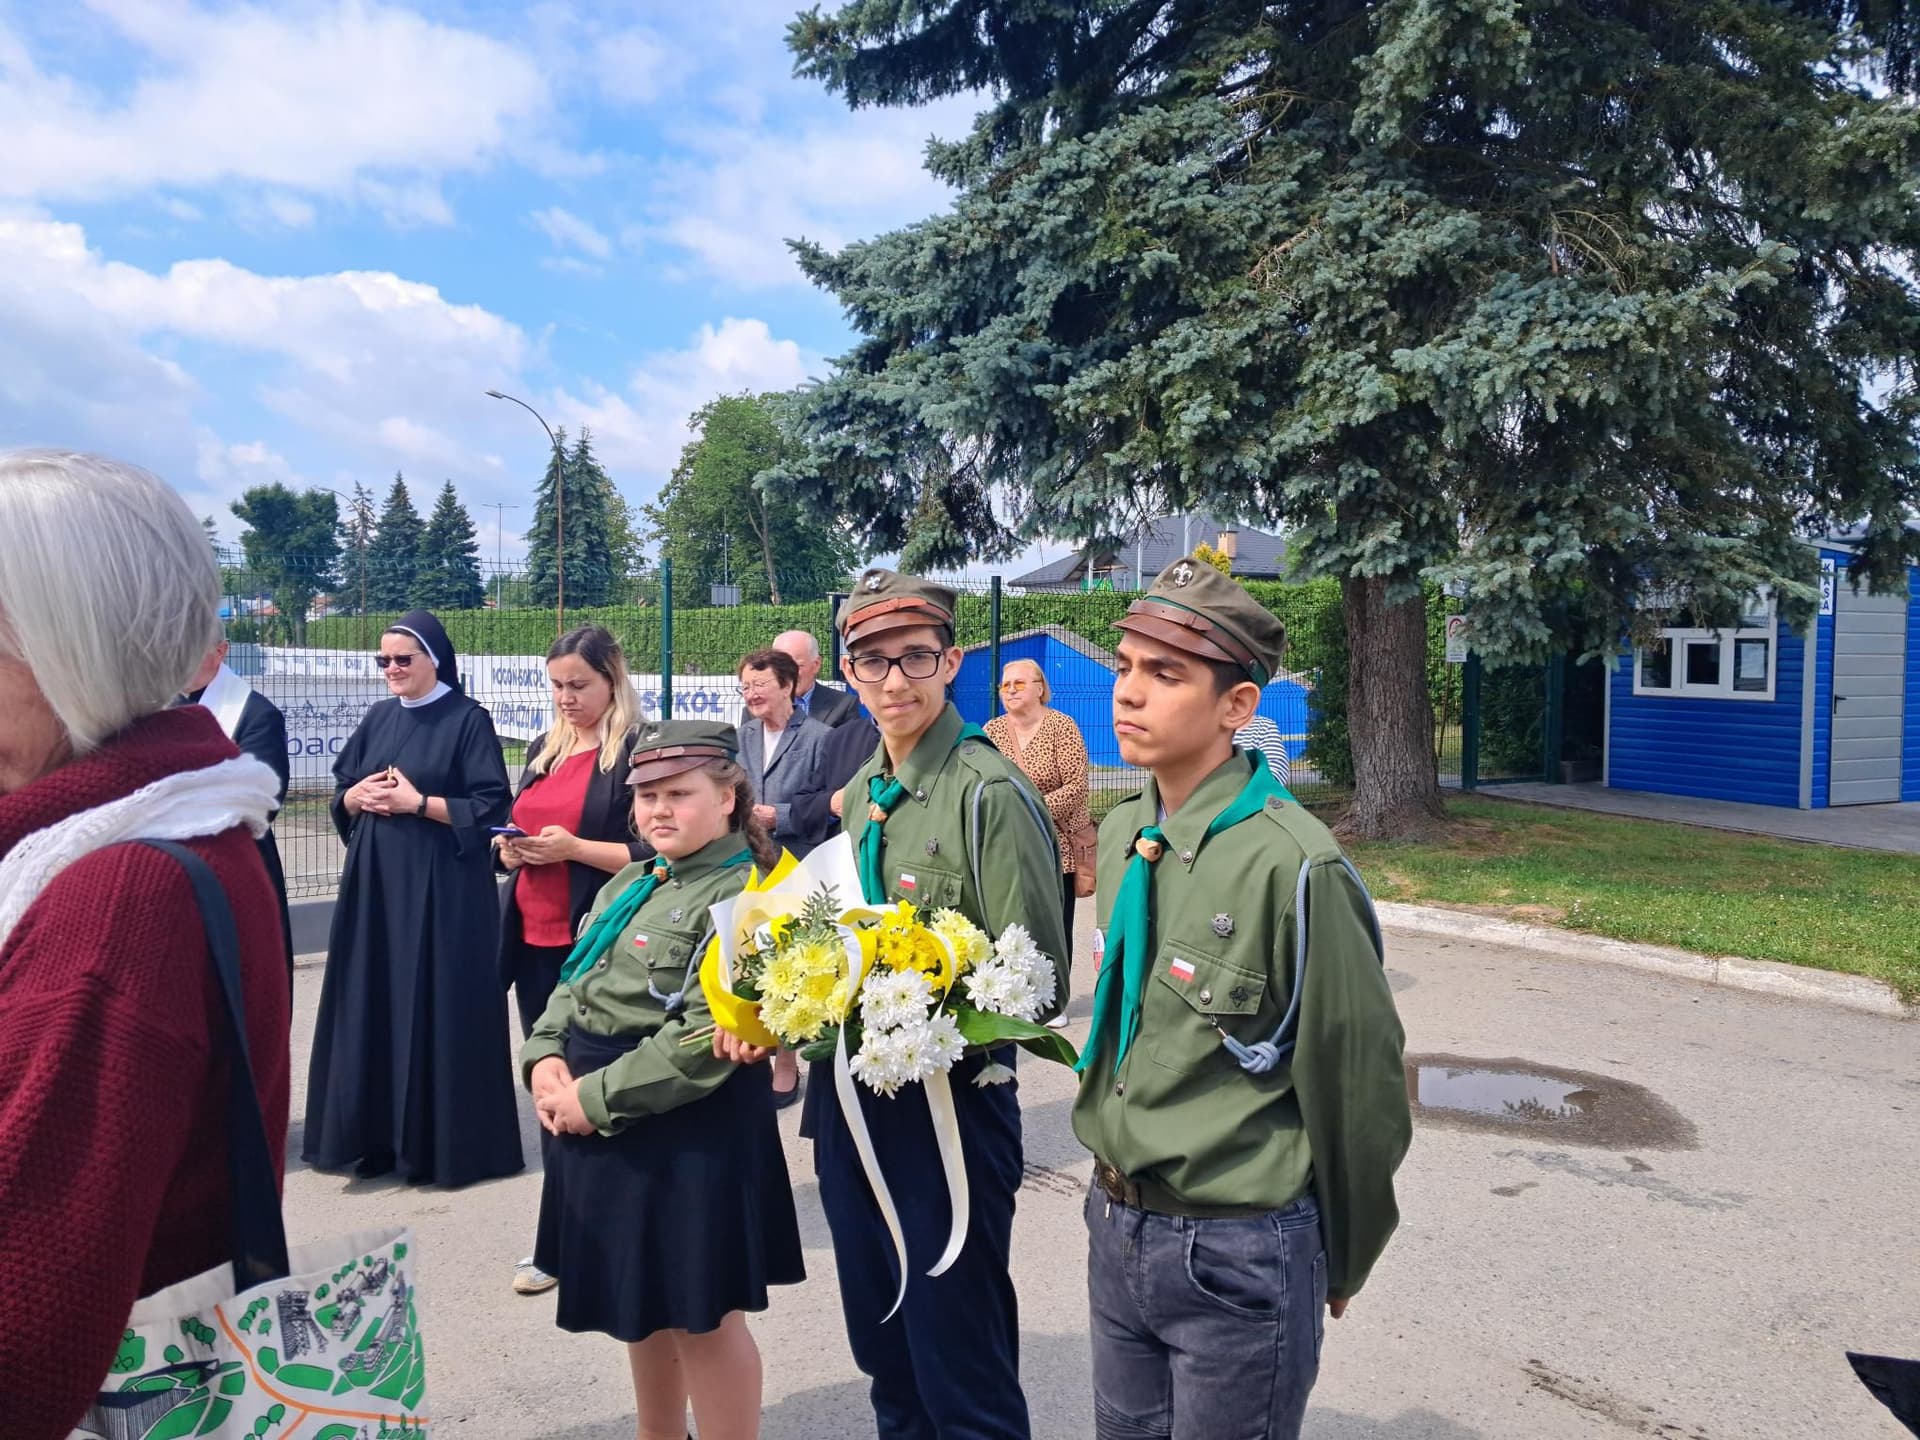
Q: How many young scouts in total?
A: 3